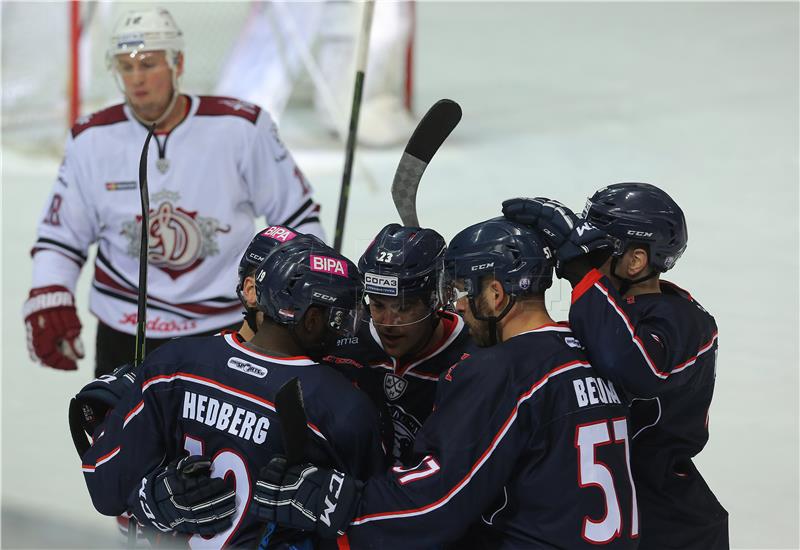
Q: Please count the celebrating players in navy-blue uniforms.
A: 5